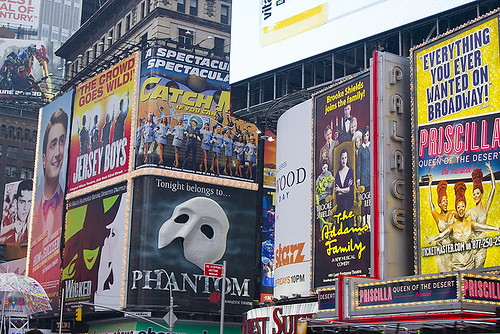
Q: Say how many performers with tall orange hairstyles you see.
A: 3